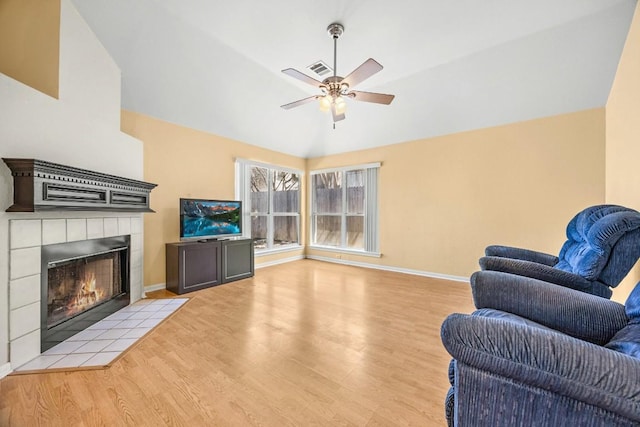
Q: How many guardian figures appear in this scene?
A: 0